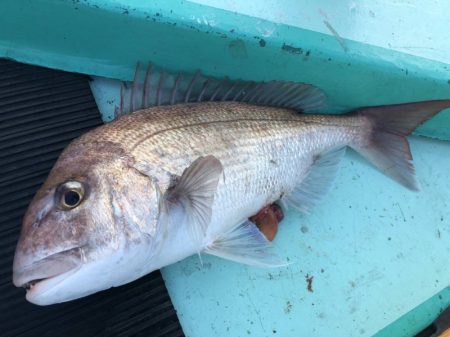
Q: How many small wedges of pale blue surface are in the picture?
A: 1